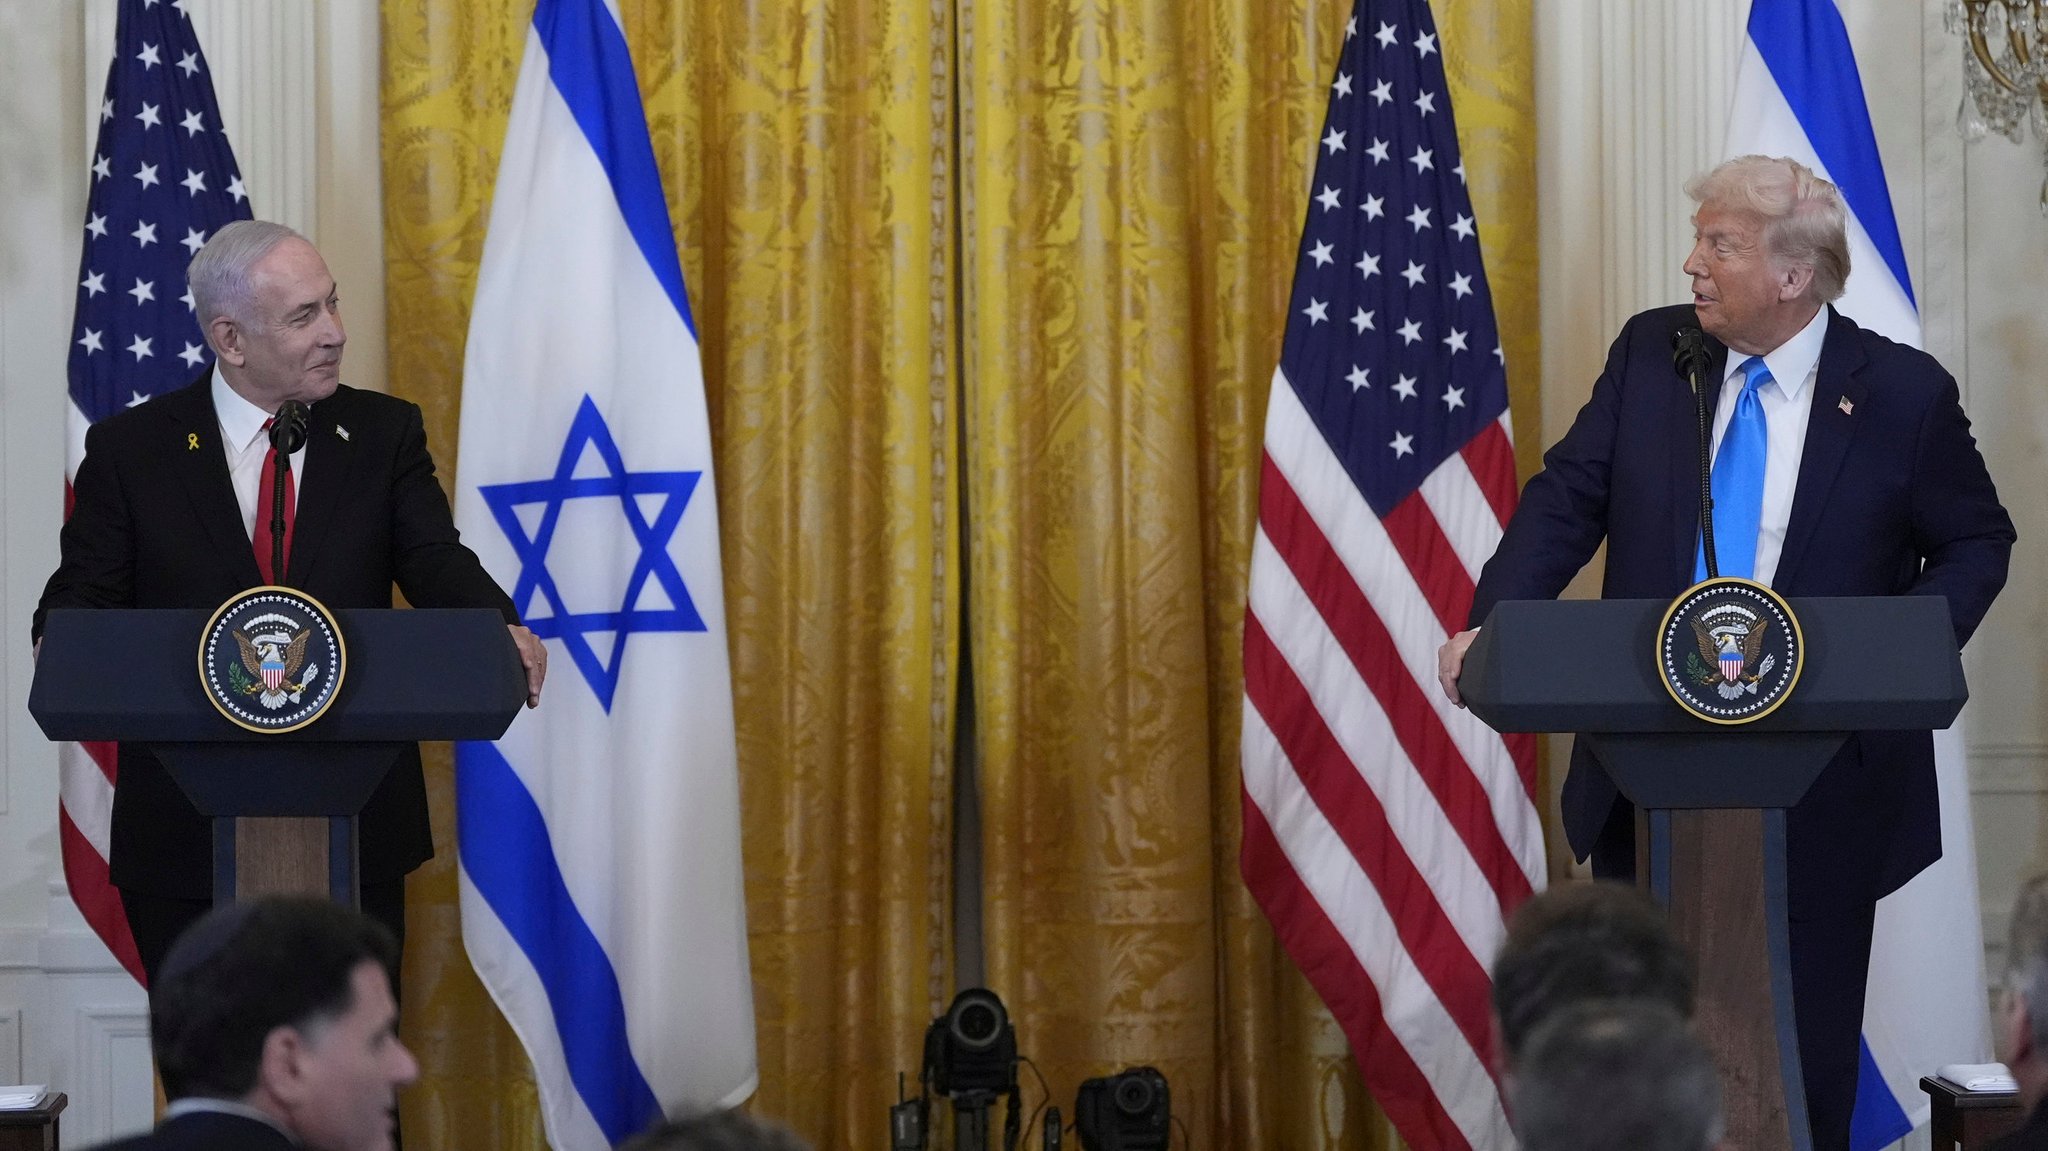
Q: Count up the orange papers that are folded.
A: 0